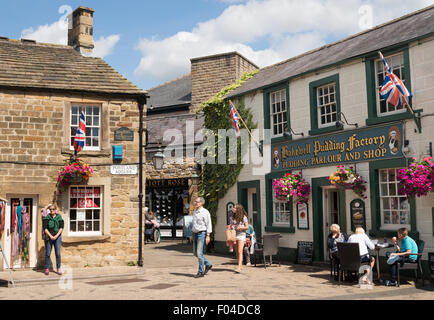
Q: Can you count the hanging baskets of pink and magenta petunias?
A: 4